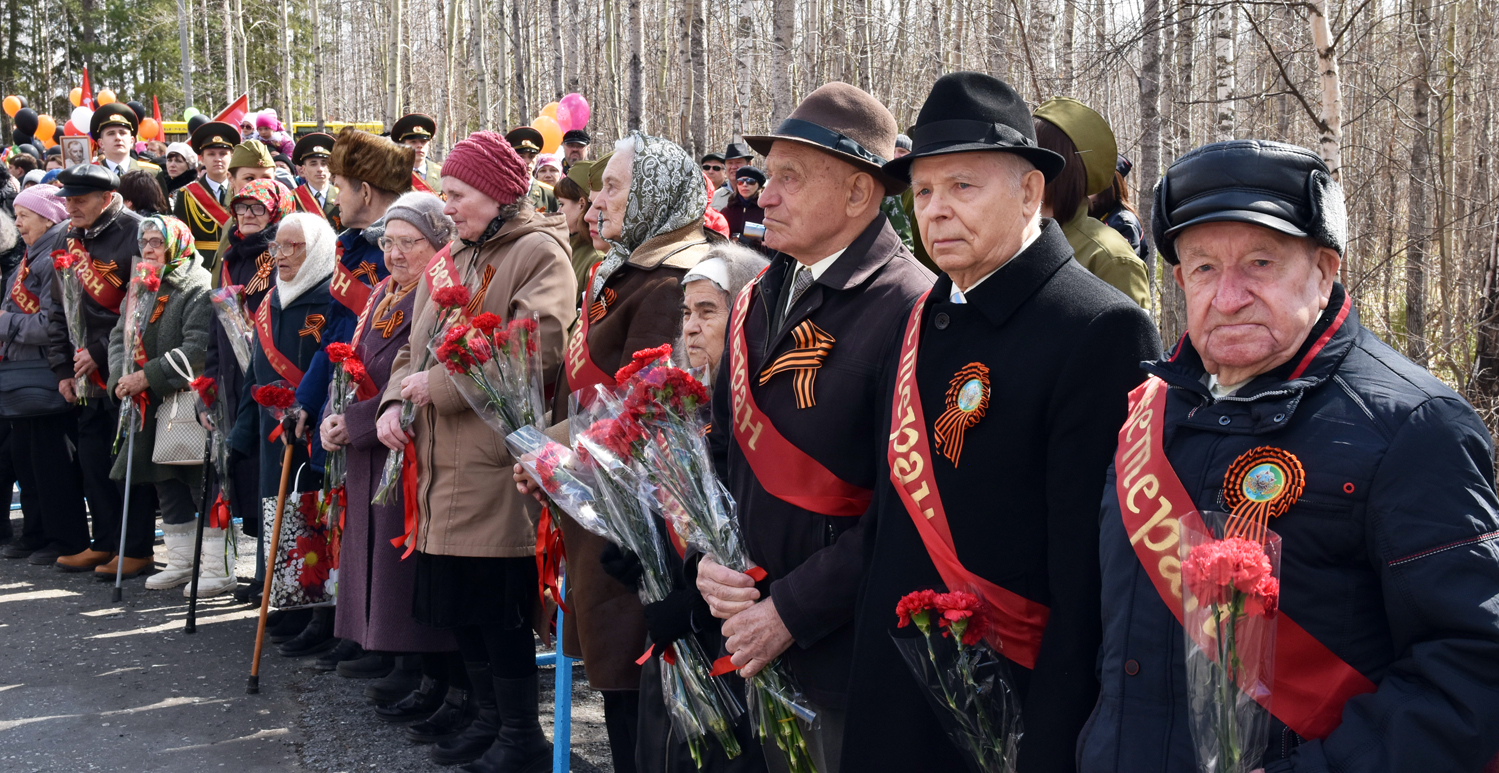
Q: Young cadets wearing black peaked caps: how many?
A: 5